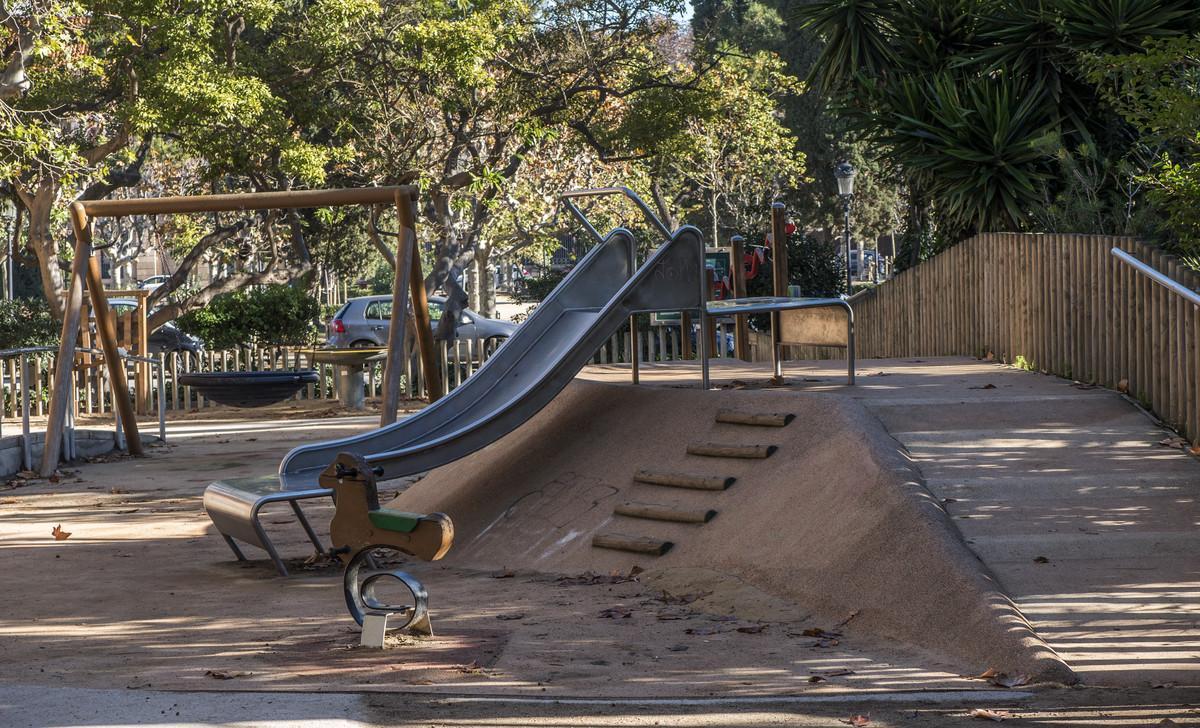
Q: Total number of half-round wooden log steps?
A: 5